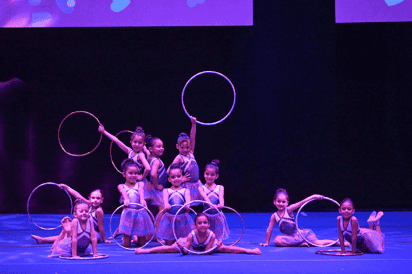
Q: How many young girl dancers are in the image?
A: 11